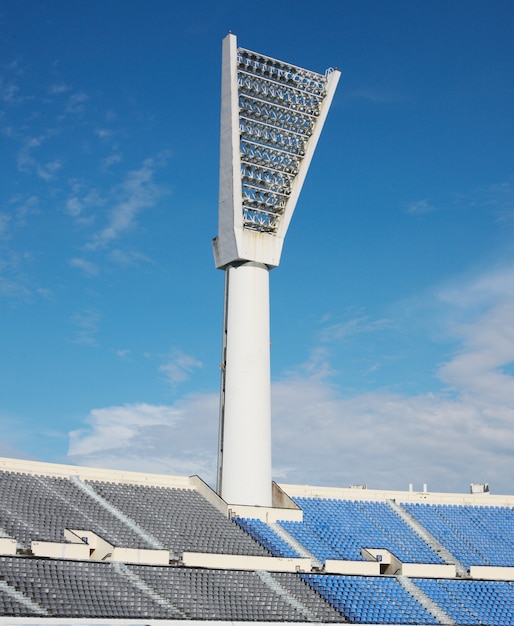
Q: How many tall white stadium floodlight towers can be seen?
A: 1